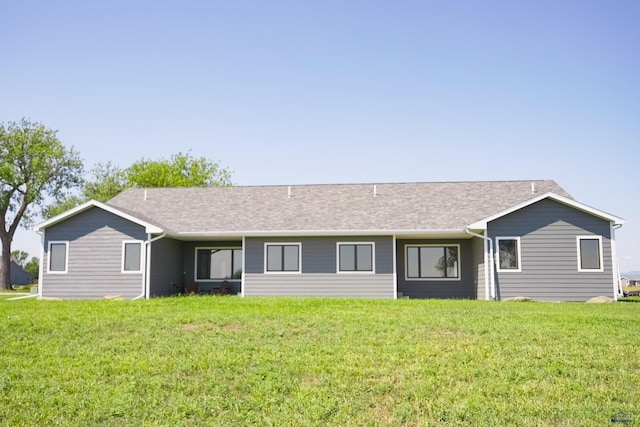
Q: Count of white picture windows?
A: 2